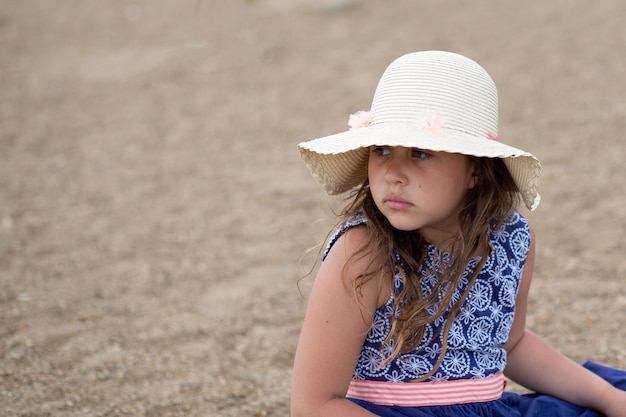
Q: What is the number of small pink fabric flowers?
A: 3